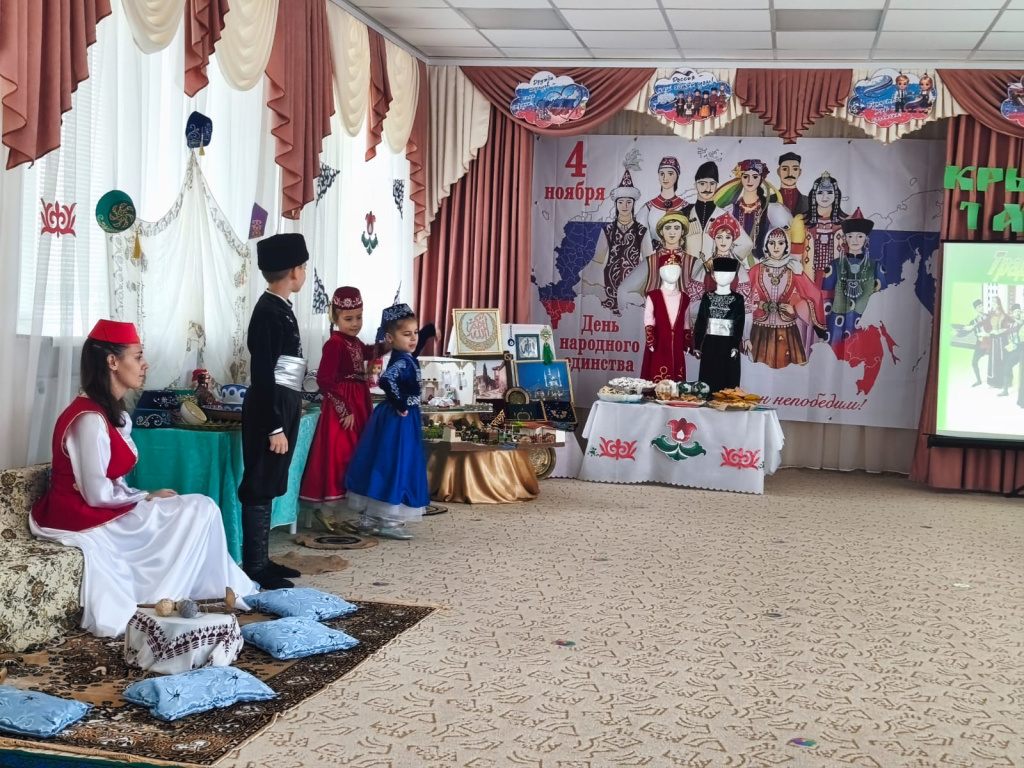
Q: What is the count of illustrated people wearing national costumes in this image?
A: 10